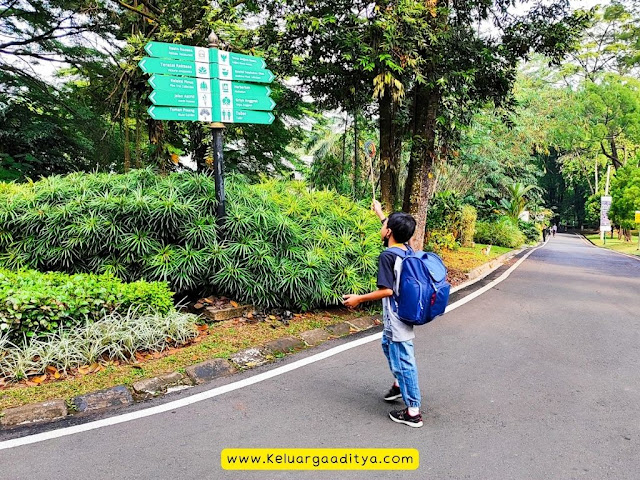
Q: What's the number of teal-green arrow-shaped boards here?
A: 10